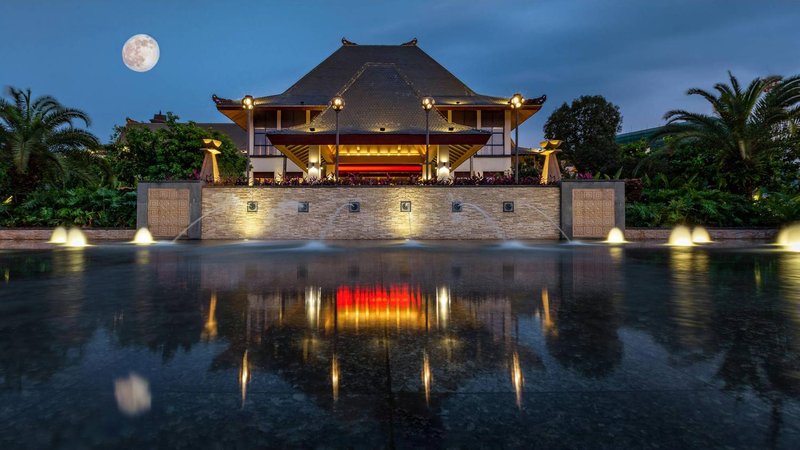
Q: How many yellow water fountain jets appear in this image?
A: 7